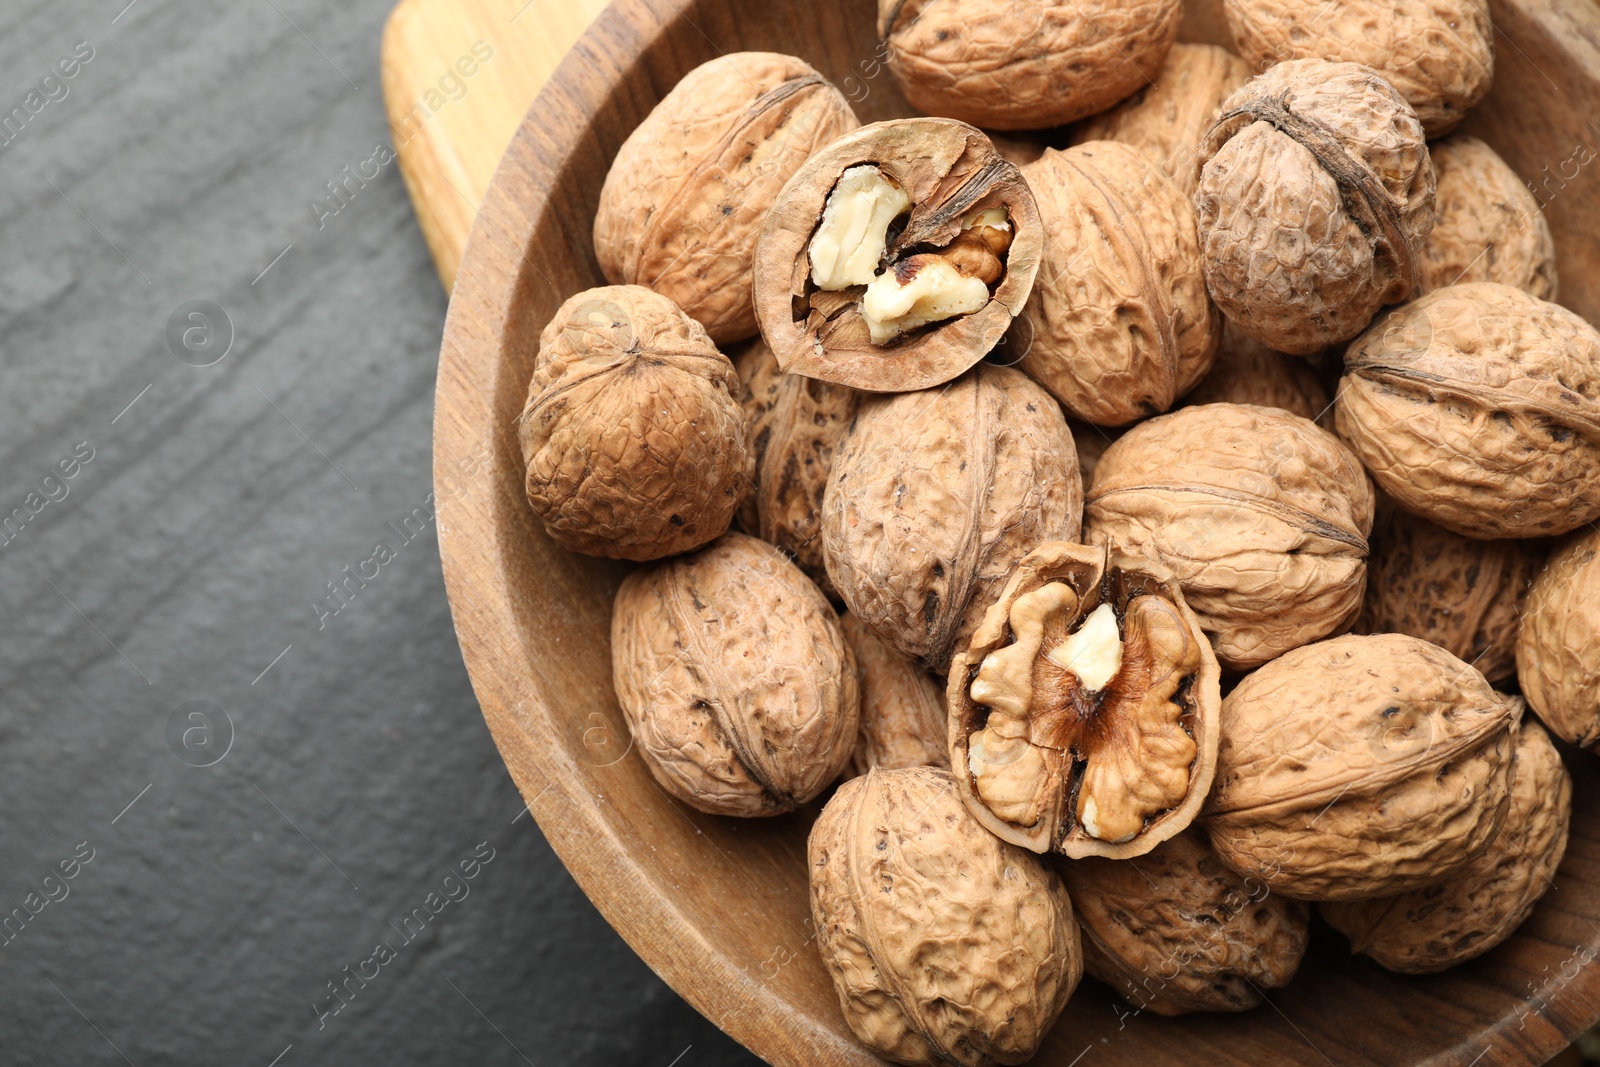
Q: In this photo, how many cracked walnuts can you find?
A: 2